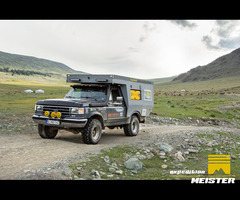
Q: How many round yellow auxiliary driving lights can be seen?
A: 3